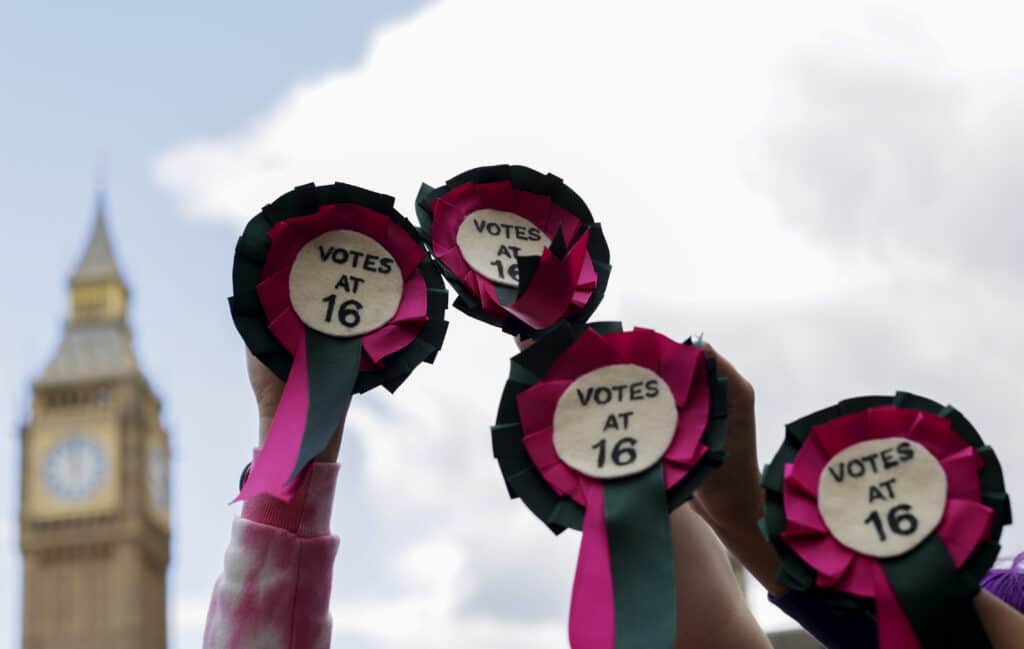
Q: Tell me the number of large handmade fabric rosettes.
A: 4